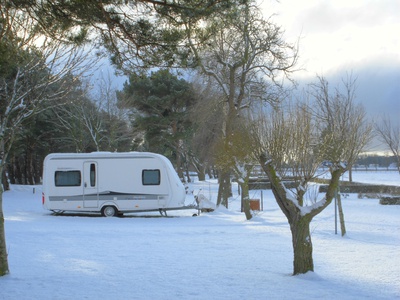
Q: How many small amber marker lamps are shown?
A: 2